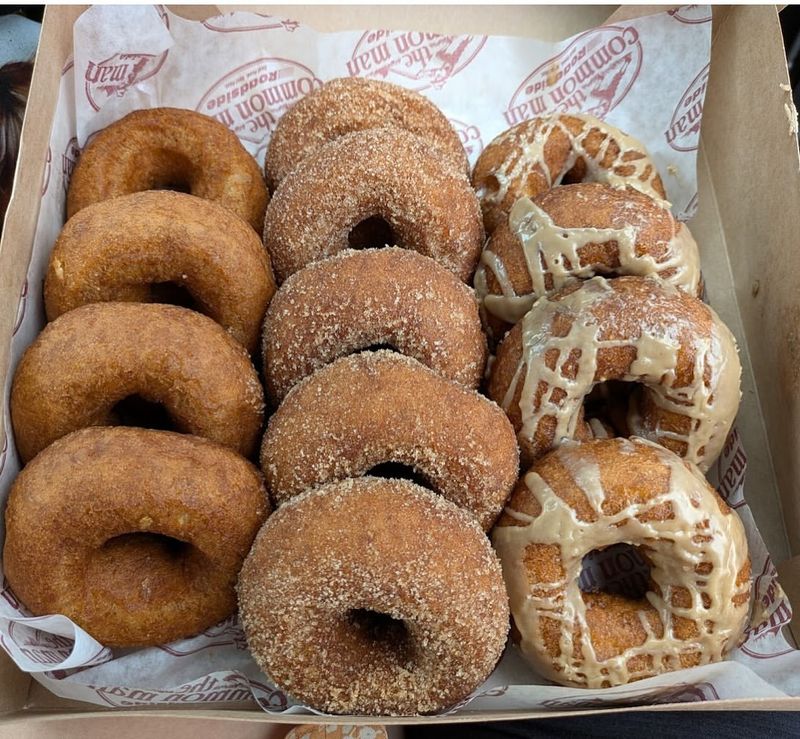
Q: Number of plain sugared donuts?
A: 5